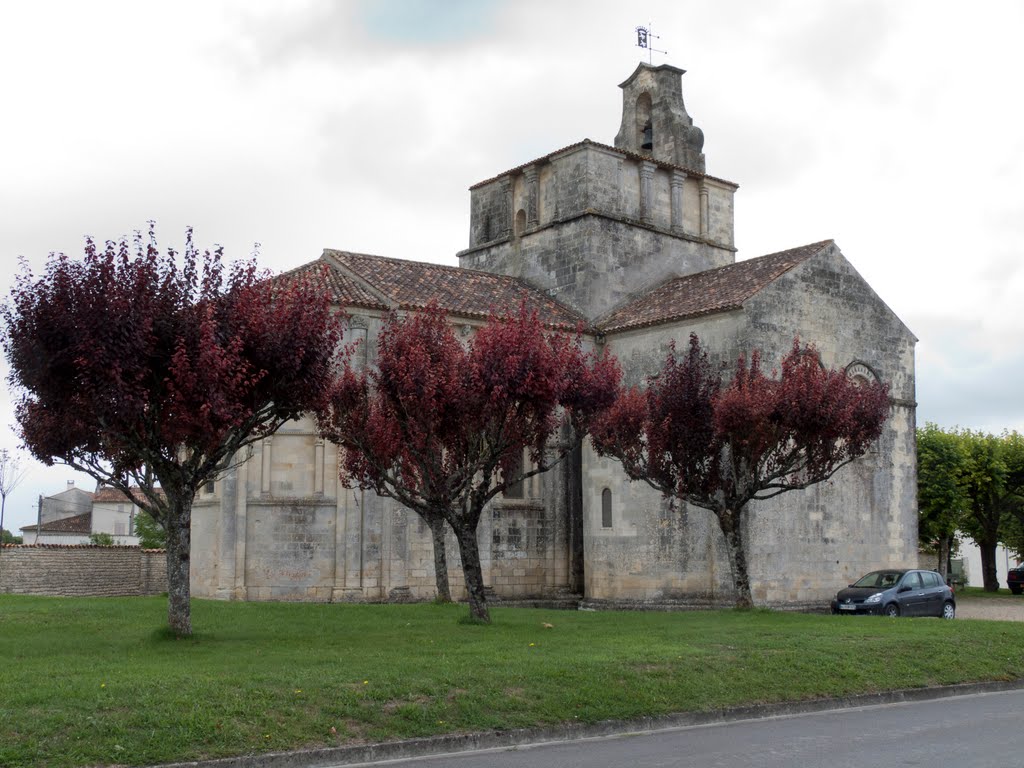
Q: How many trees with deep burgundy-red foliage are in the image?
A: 4